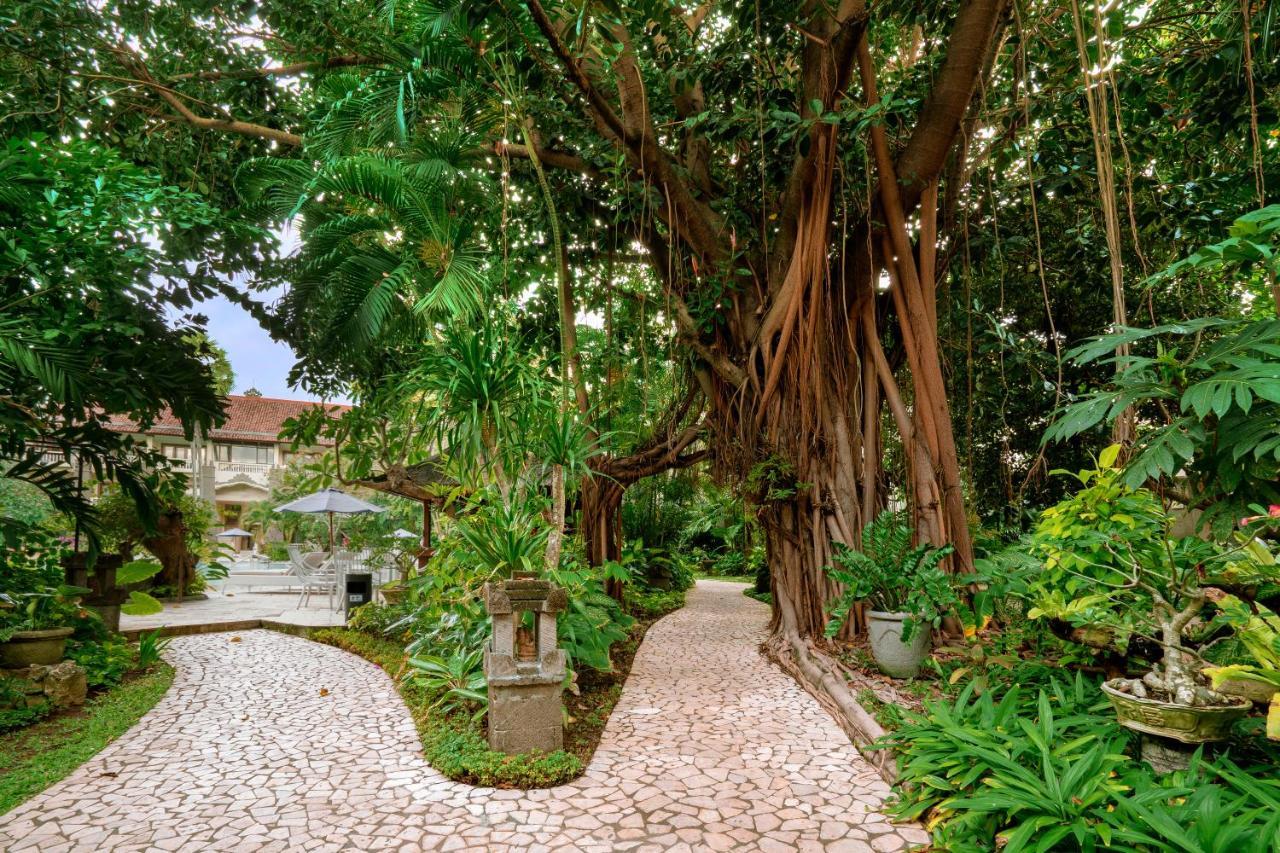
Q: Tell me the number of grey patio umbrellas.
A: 3